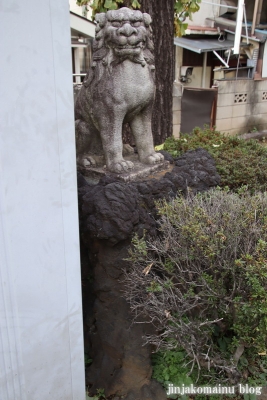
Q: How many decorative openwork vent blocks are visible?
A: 2